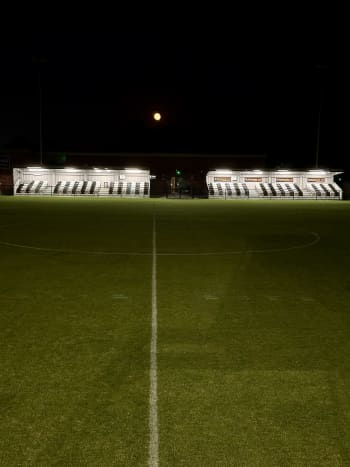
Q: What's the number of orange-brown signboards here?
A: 4